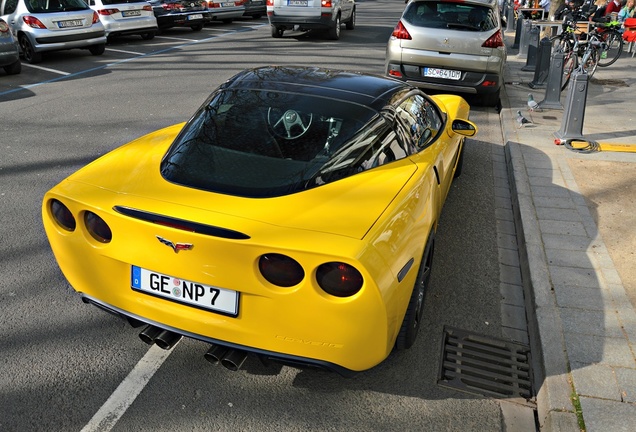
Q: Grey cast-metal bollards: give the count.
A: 7